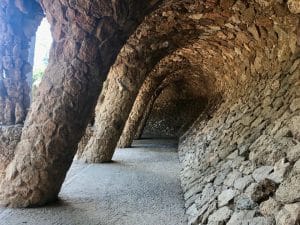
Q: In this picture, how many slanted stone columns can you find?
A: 4